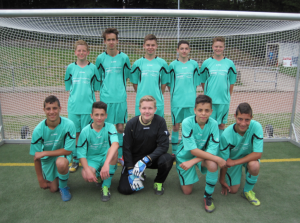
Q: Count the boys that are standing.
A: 5